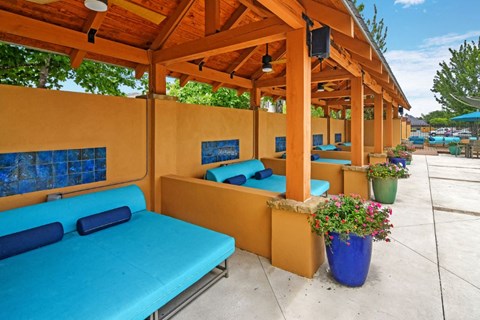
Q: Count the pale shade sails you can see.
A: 1